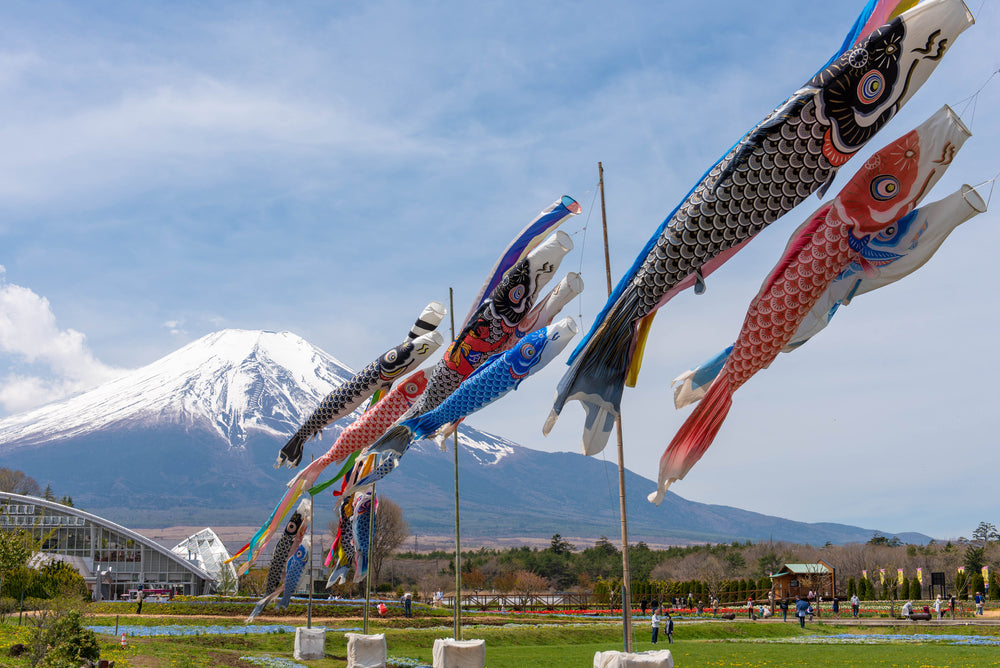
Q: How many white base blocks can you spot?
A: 4